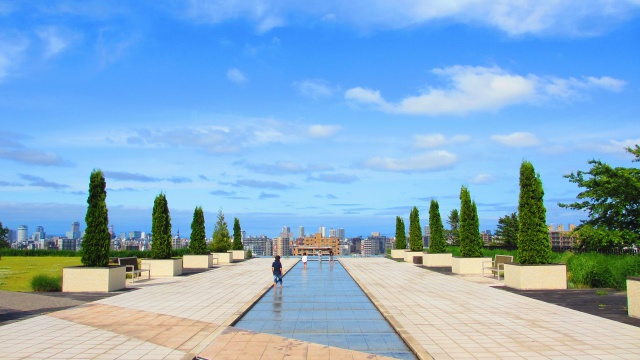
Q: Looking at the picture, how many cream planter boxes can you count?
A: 11